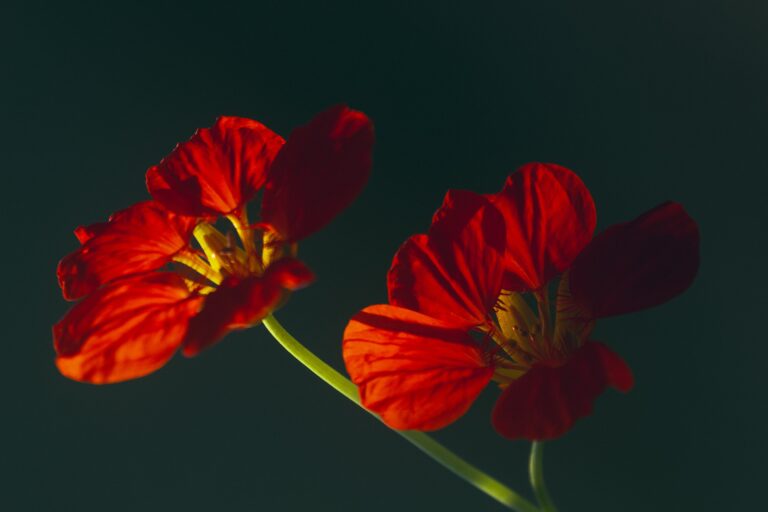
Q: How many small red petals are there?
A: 10